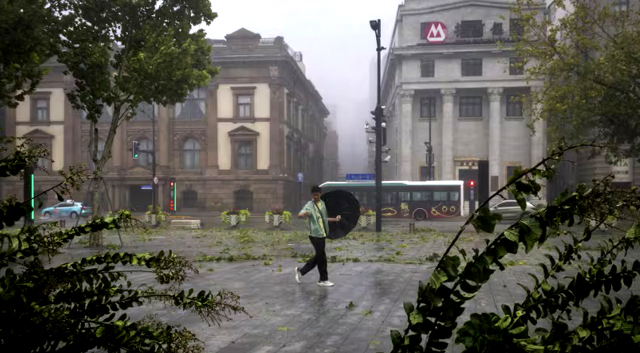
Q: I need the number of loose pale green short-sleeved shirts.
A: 1